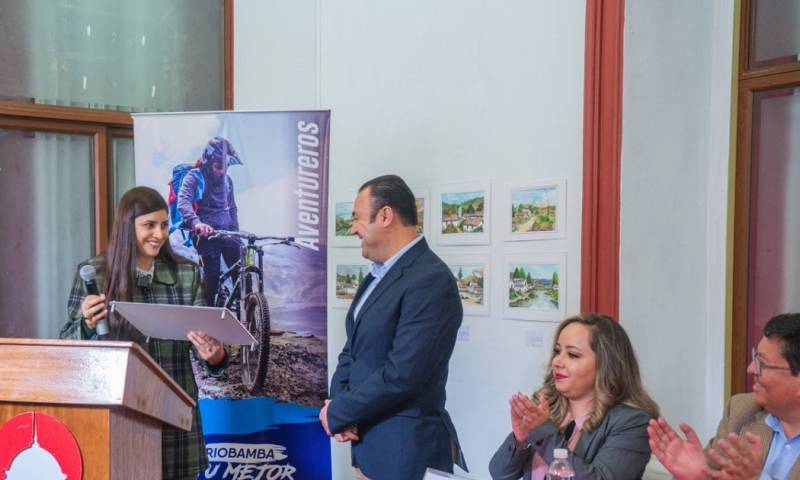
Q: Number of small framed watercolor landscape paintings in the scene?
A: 7